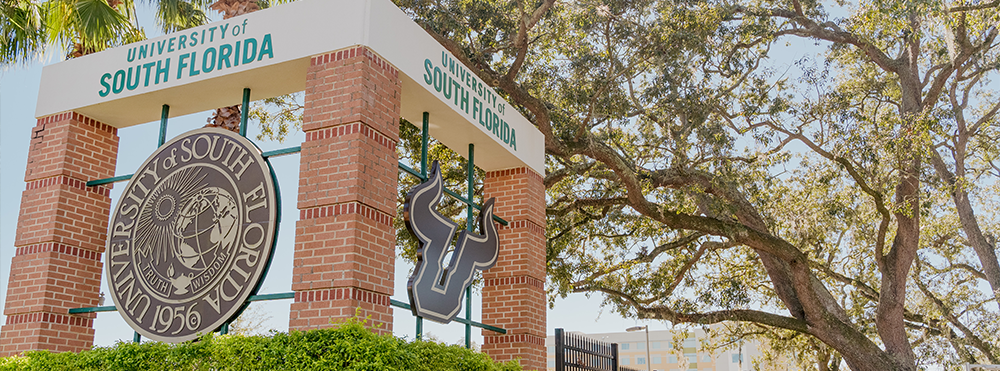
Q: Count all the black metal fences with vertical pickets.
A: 1